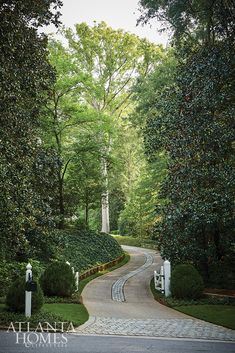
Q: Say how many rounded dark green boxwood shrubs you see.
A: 3